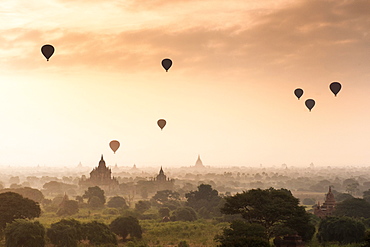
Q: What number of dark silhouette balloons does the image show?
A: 7